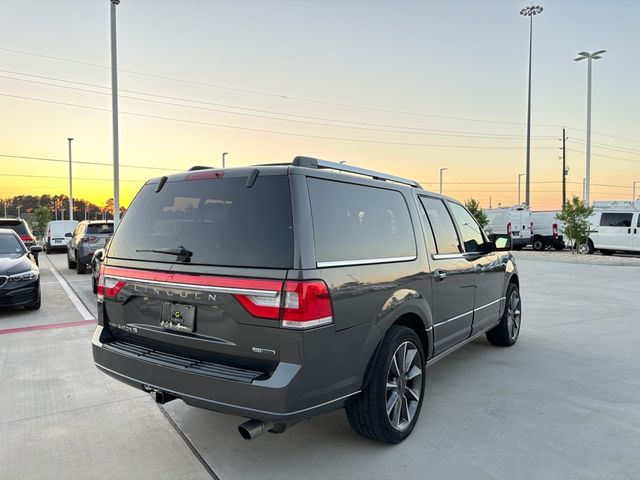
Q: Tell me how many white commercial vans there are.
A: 4